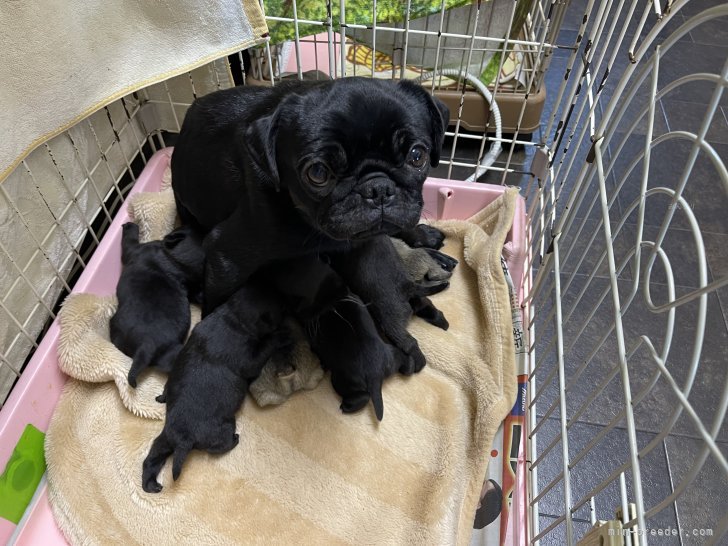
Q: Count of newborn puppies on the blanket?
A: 6